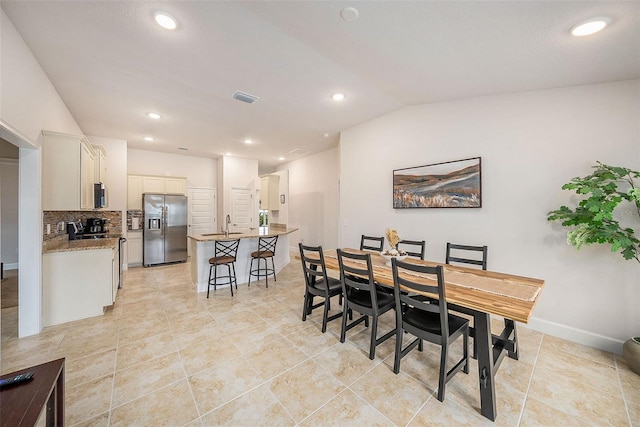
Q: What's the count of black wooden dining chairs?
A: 6